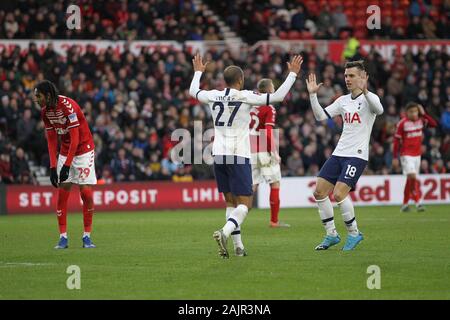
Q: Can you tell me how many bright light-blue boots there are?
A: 2